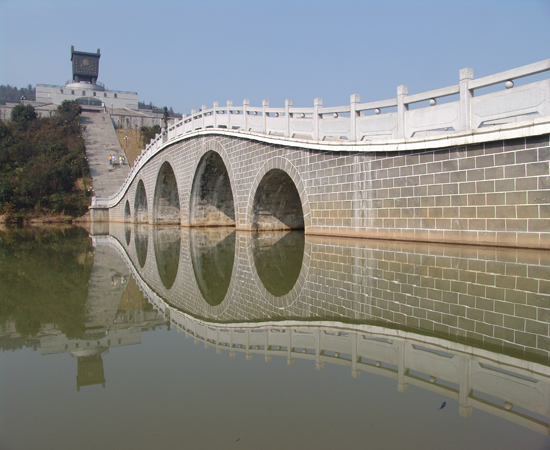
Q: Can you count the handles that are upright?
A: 2